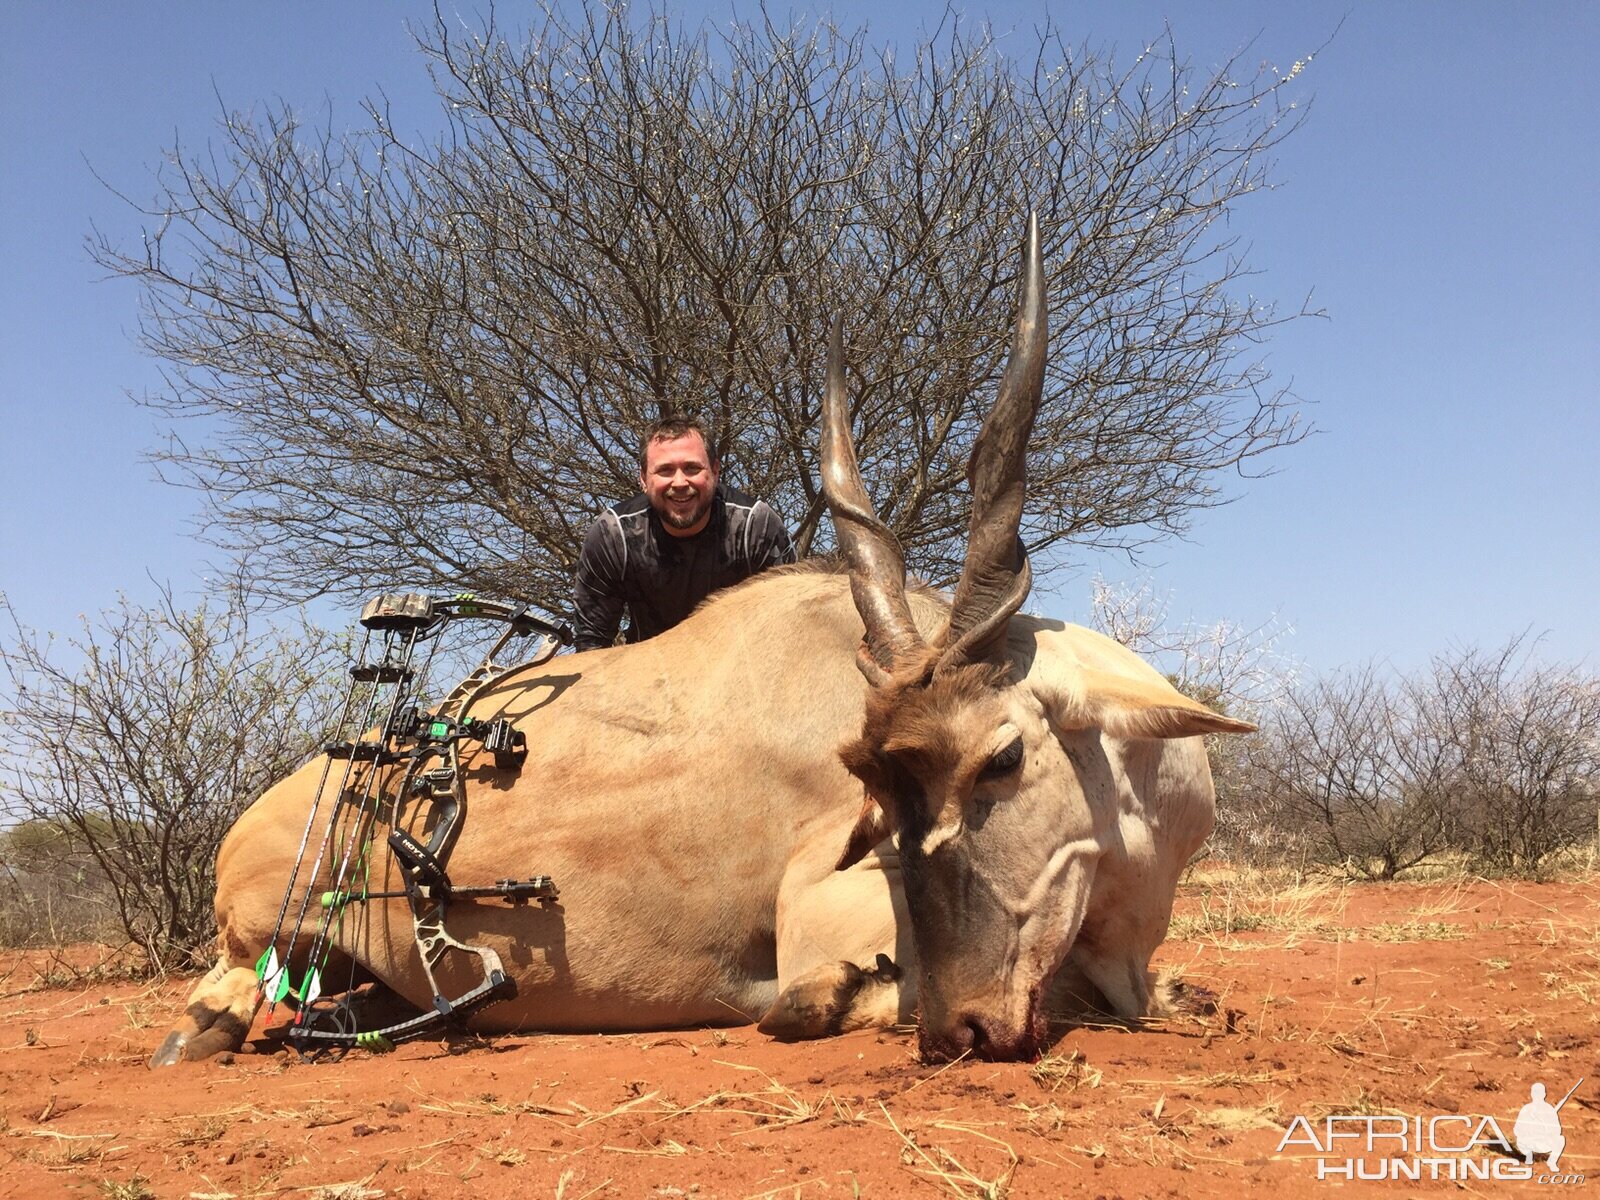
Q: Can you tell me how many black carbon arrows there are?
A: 3